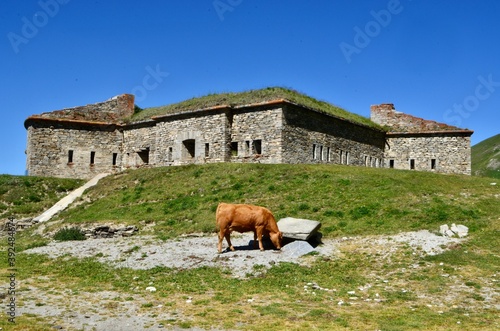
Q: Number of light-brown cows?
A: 1